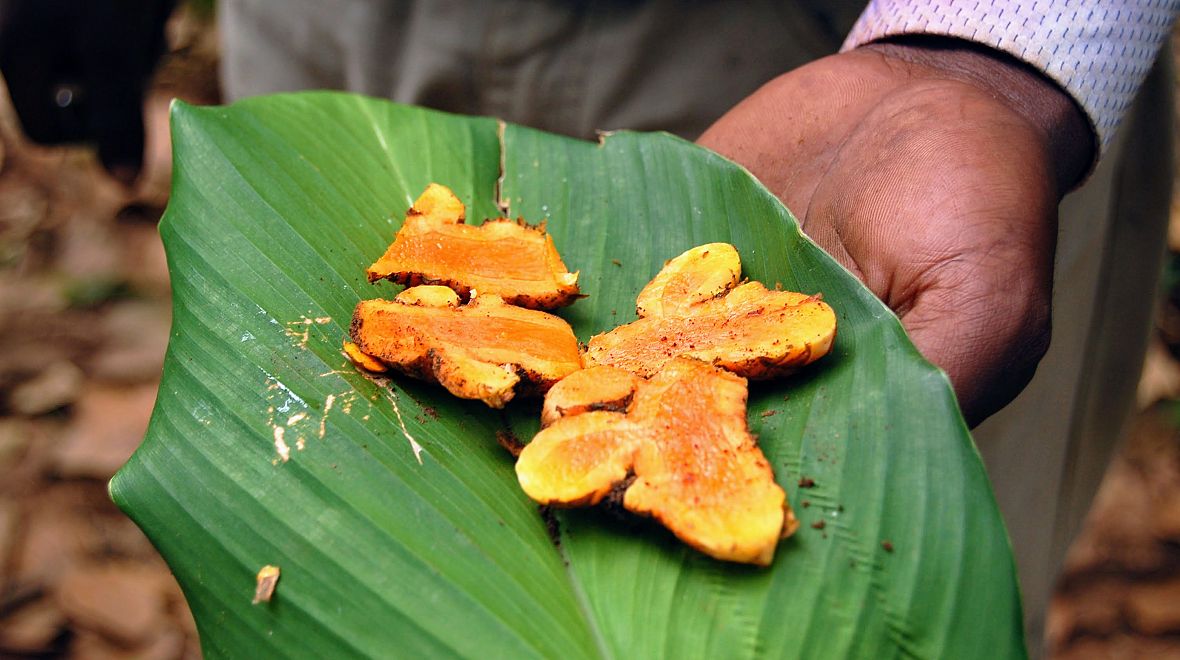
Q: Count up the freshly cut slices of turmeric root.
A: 4